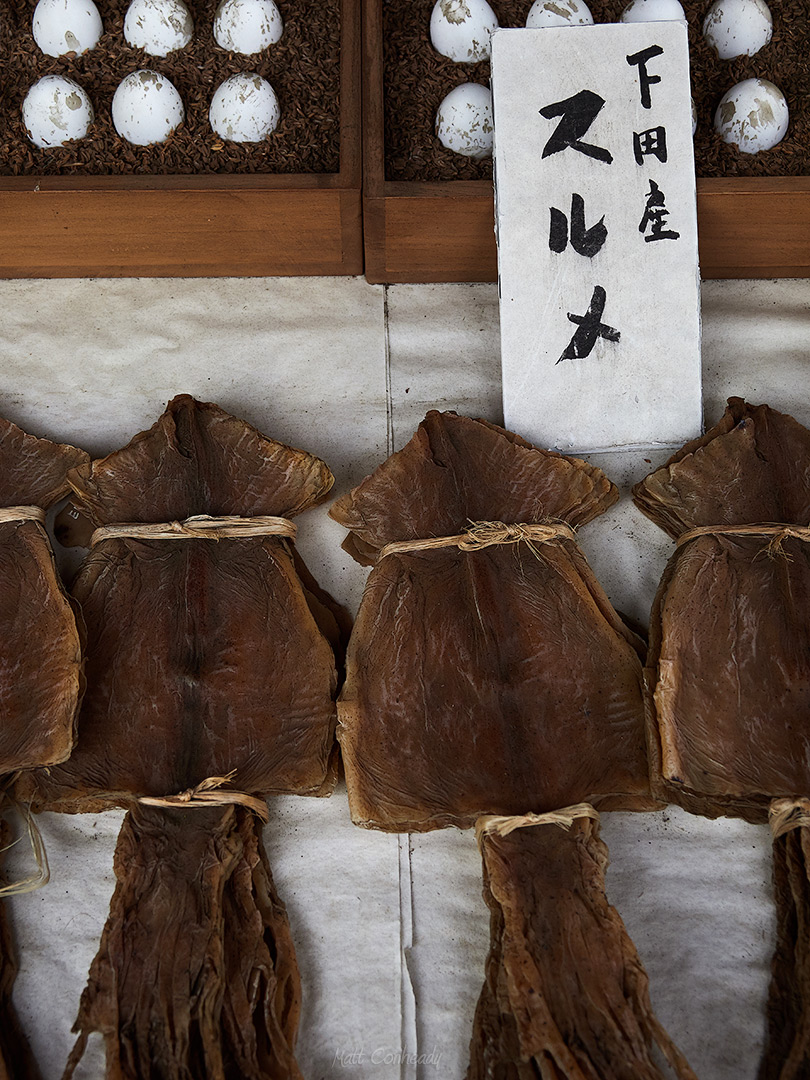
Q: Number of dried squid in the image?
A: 4